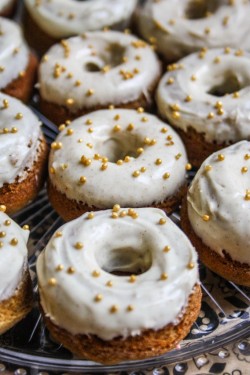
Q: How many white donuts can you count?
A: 11